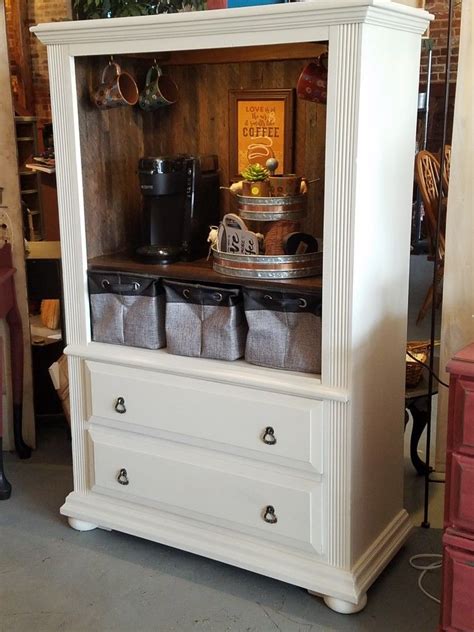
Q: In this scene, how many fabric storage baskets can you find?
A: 3